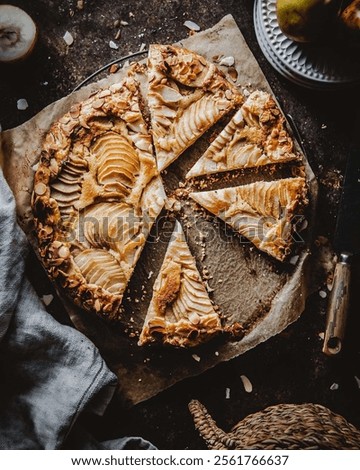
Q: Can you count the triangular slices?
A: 4